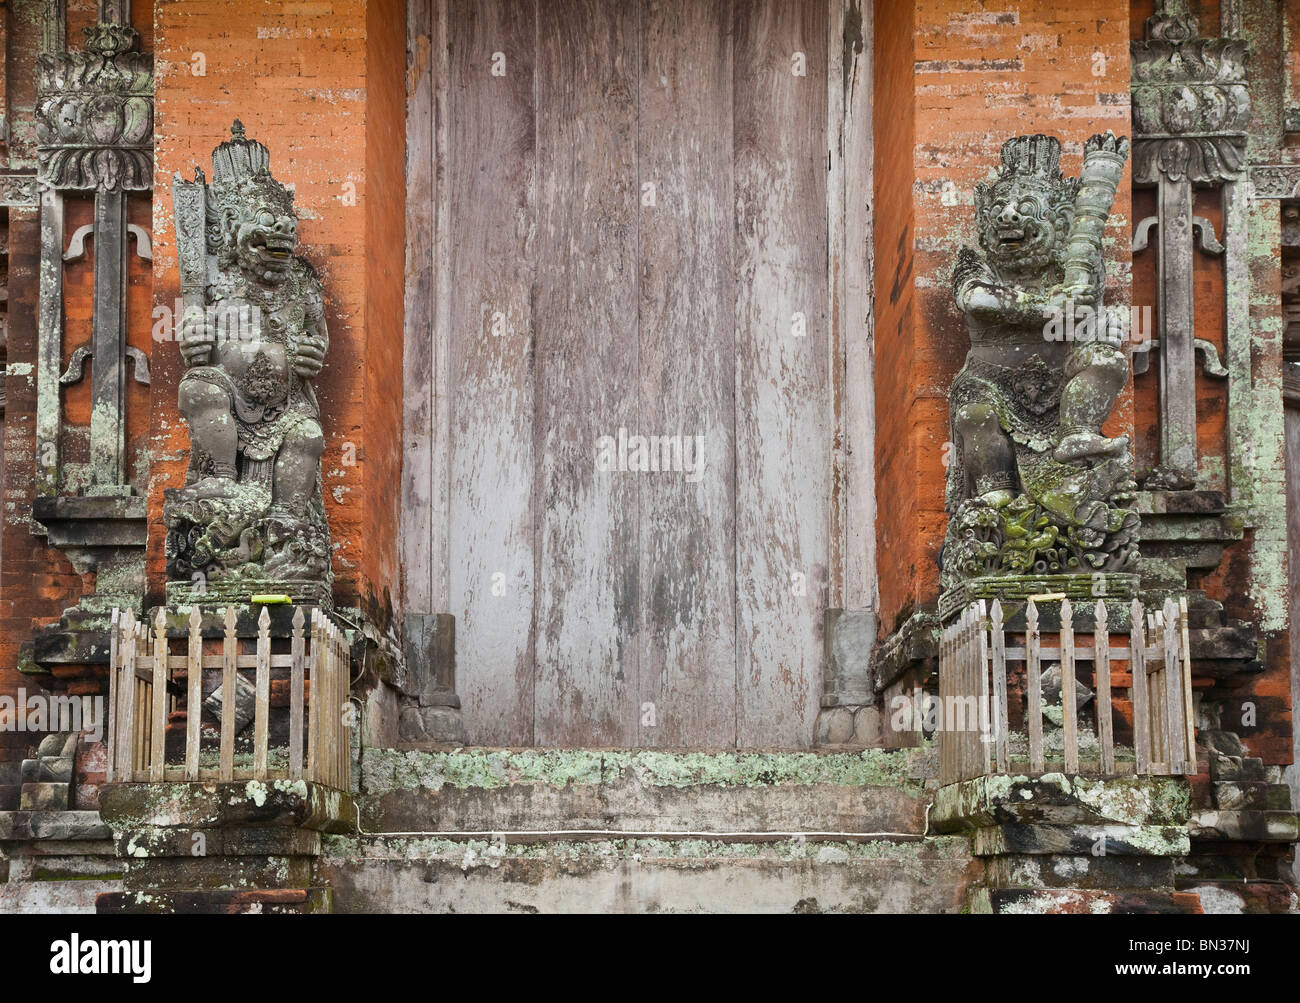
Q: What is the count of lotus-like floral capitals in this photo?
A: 2